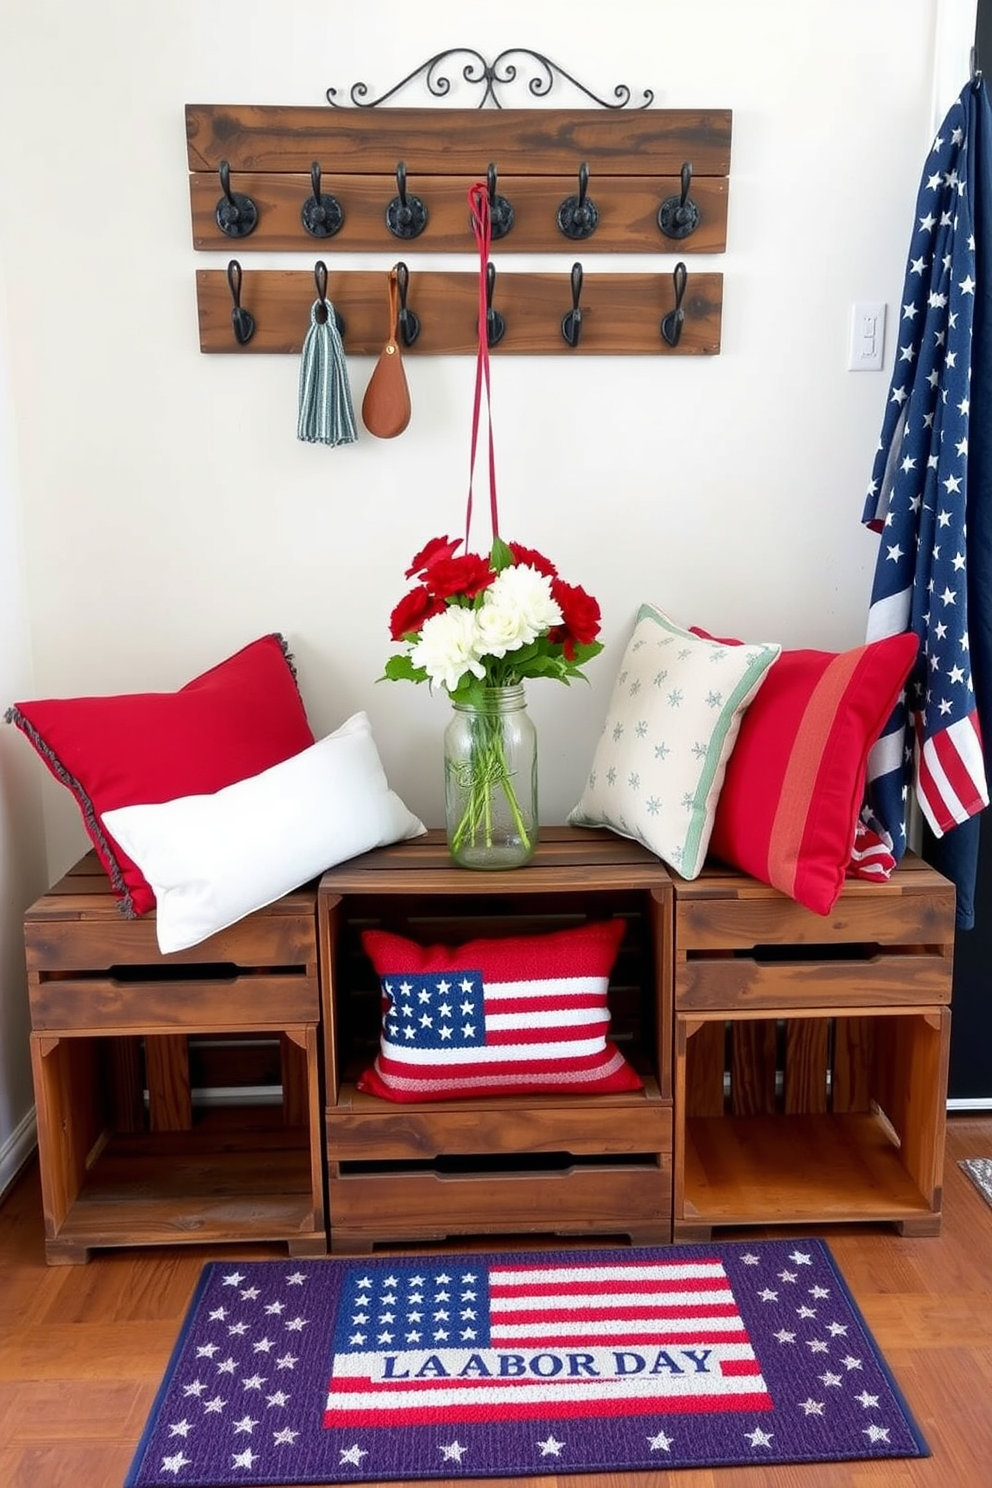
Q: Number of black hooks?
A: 12